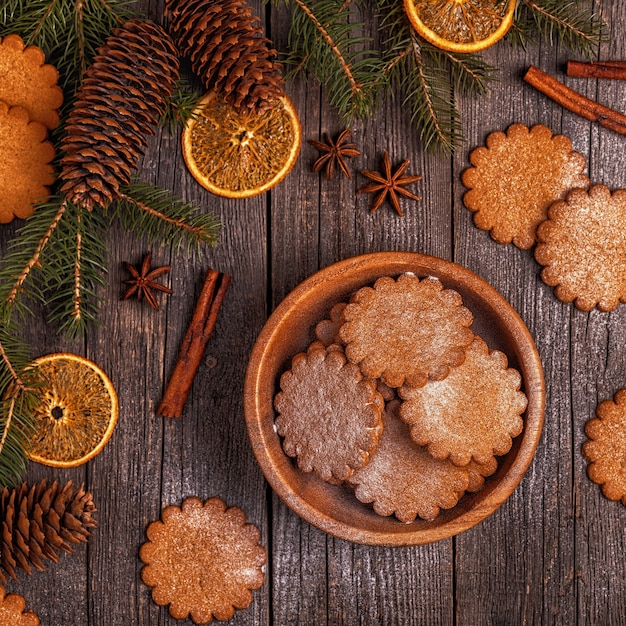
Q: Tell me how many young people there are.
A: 0